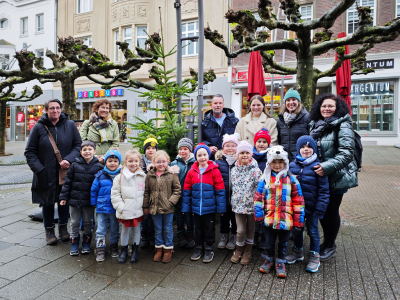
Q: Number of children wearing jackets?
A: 12